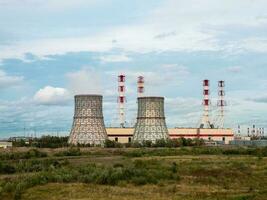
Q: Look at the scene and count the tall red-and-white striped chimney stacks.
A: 4